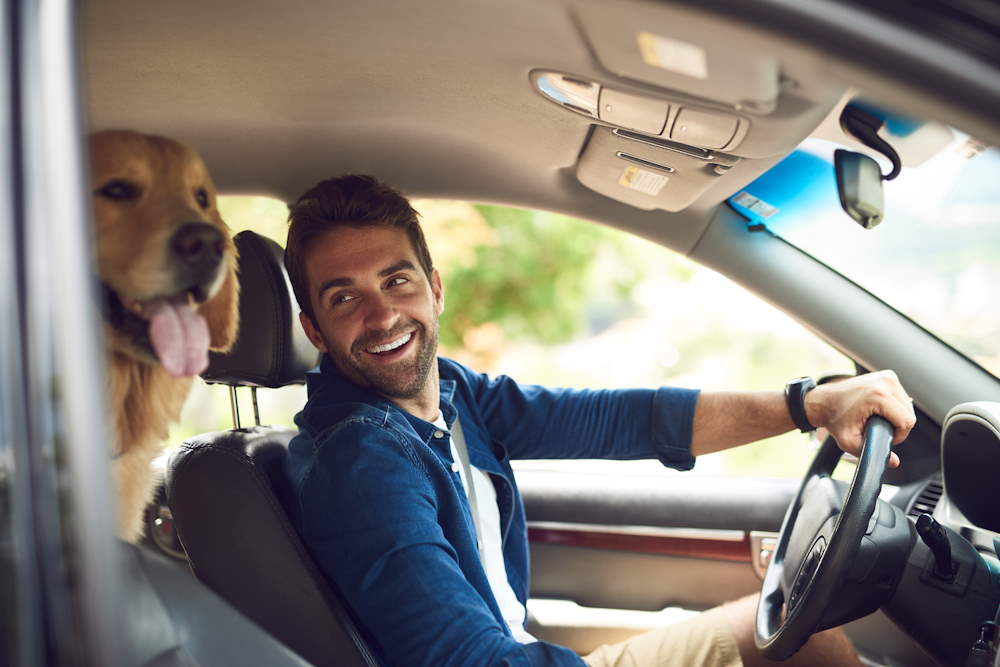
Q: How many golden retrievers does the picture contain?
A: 1